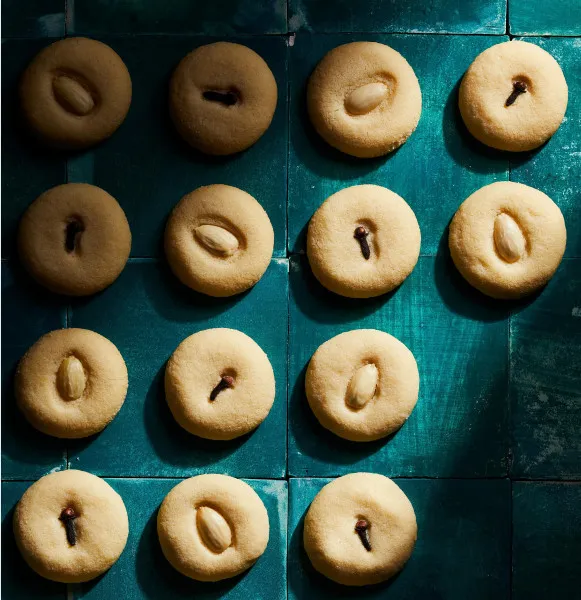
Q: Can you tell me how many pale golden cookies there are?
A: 14